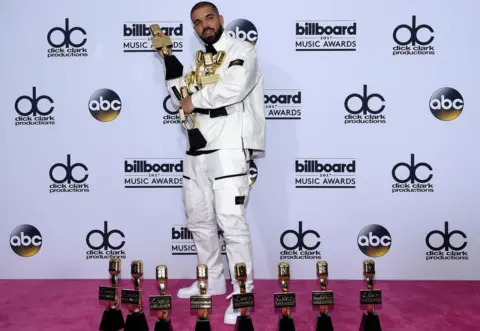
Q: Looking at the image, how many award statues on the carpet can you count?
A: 8